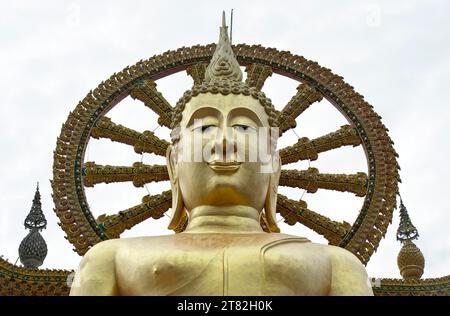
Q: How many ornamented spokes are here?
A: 10